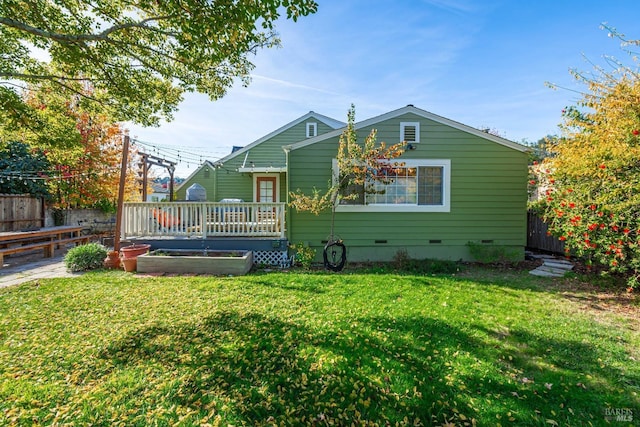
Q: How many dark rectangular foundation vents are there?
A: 4